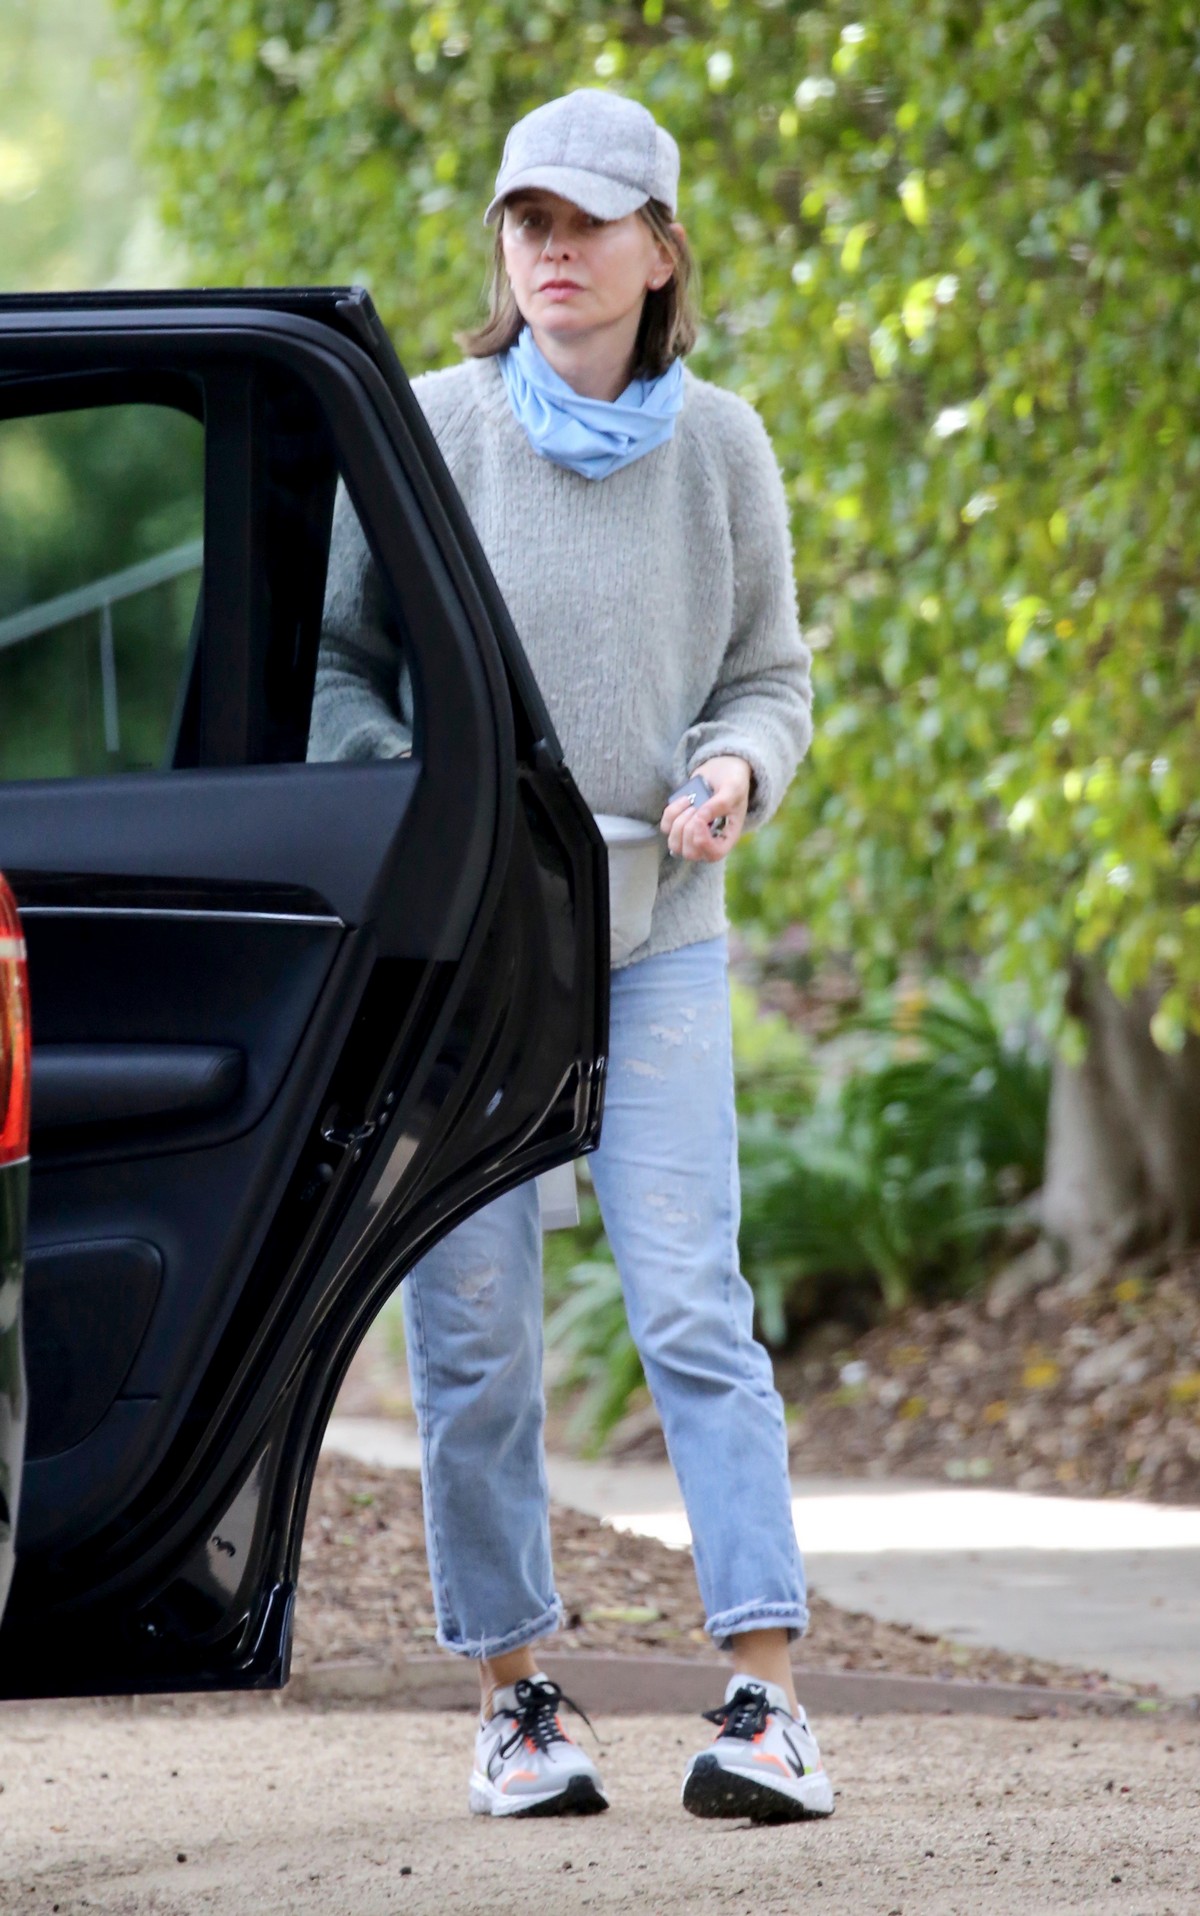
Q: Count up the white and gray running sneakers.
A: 2